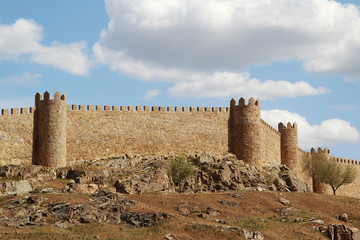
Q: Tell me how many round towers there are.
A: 4